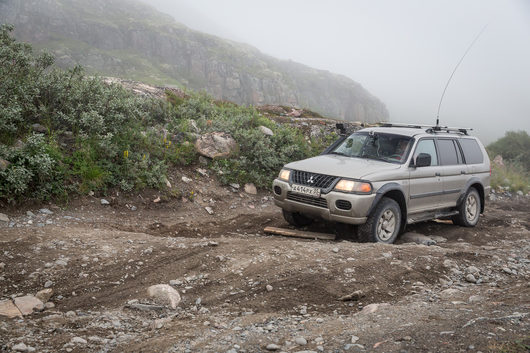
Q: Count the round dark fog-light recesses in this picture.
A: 2